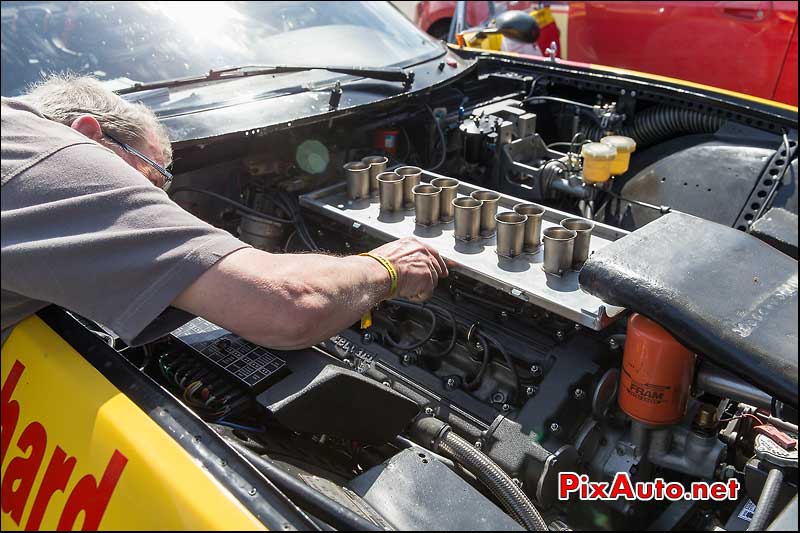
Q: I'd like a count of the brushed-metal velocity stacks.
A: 12